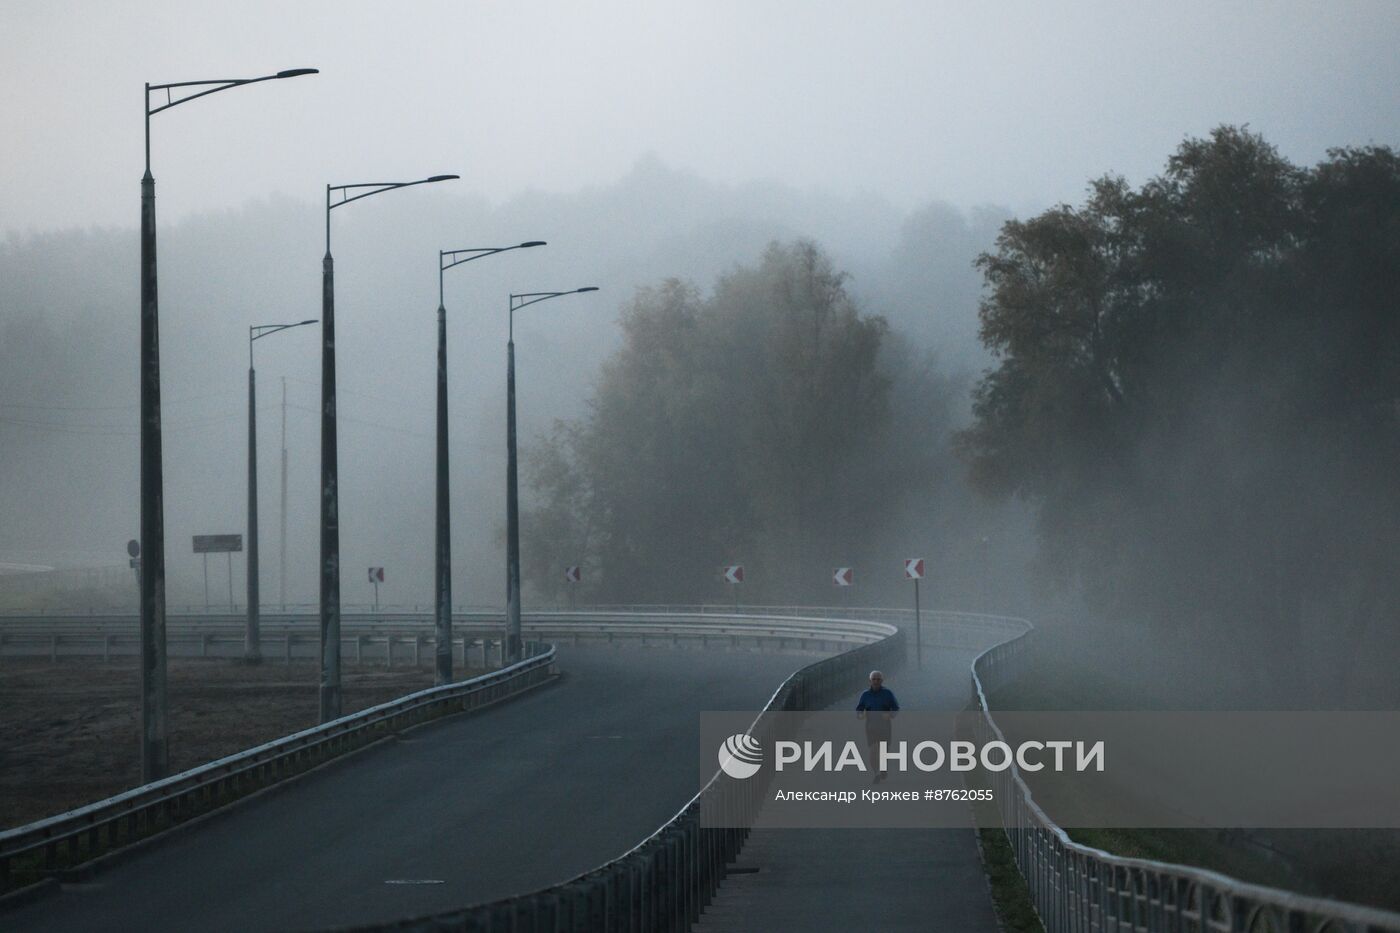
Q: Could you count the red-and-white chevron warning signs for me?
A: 5